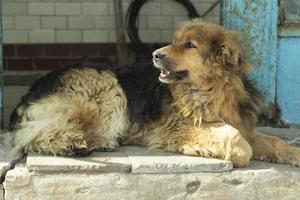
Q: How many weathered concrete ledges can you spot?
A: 1